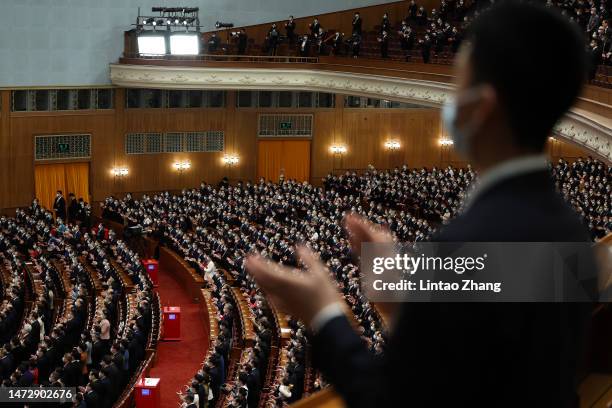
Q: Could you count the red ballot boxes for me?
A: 3